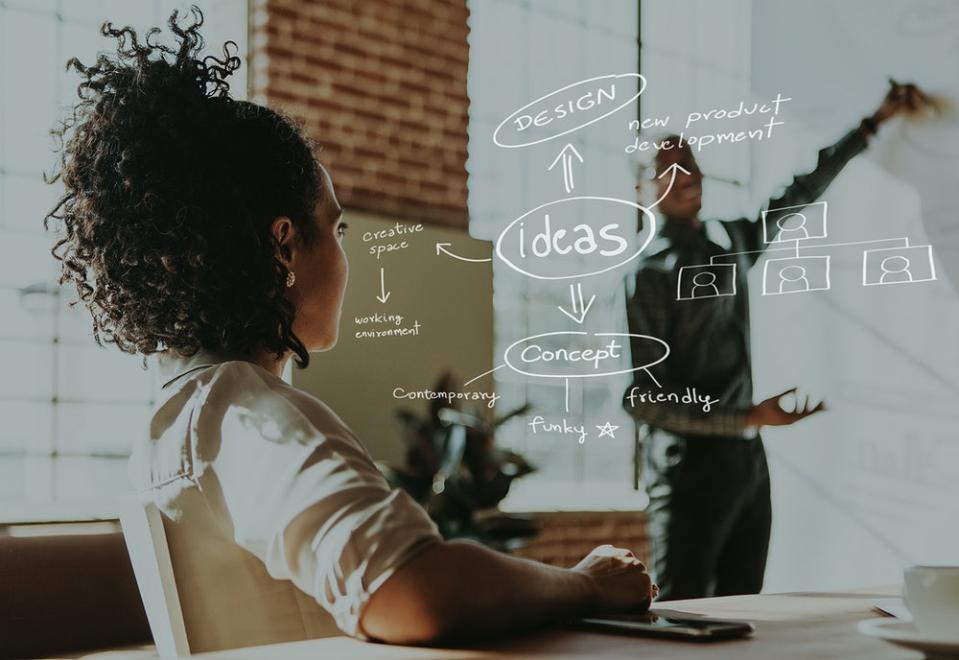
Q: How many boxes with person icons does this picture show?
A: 4